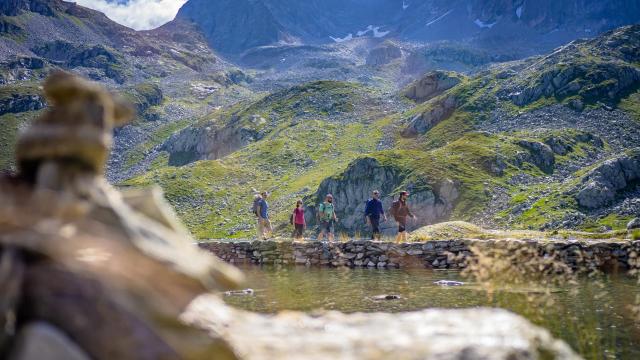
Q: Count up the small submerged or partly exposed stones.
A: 3